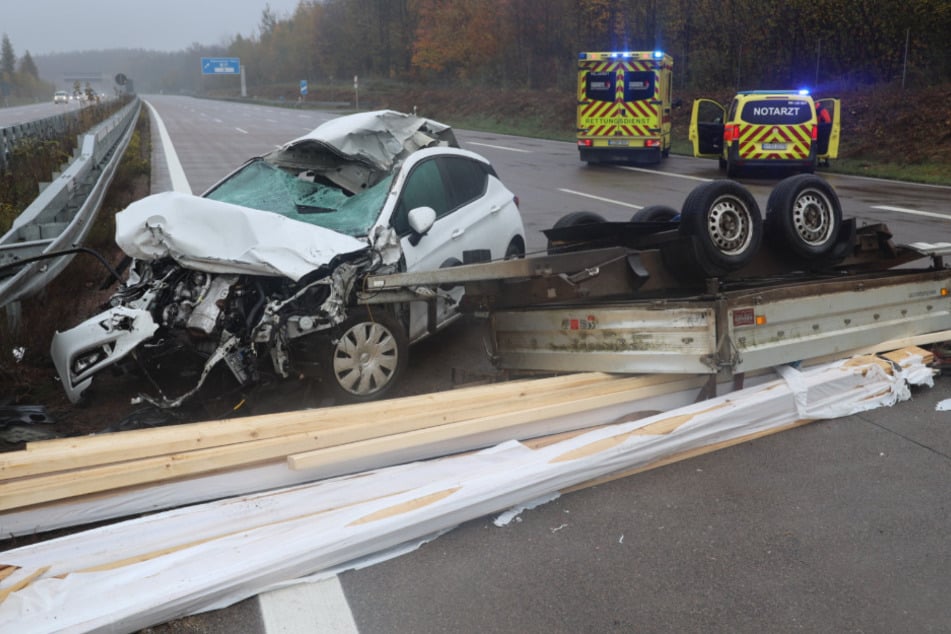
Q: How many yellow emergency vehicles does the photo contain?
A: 2